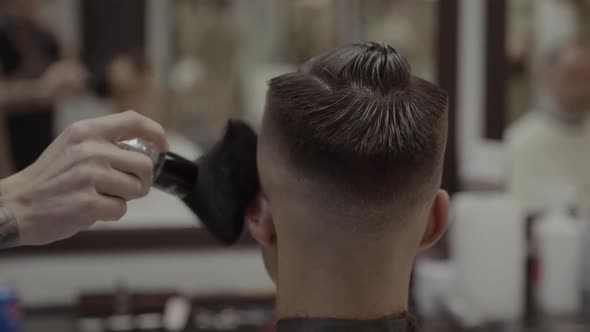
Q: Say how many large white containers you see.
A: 2